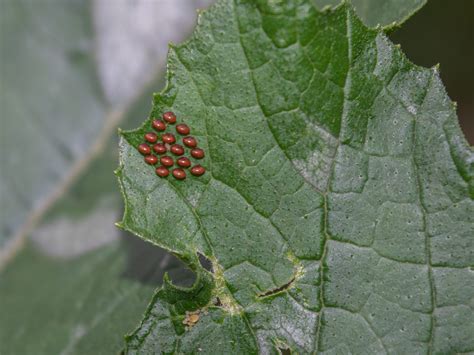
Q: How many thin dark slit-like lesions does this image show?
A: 1